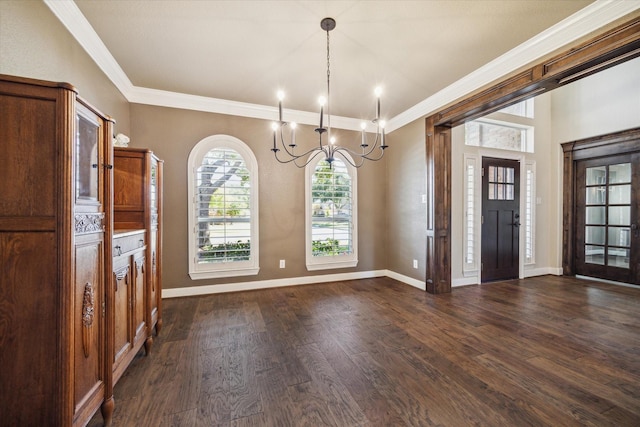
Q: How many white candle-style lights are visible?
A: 8